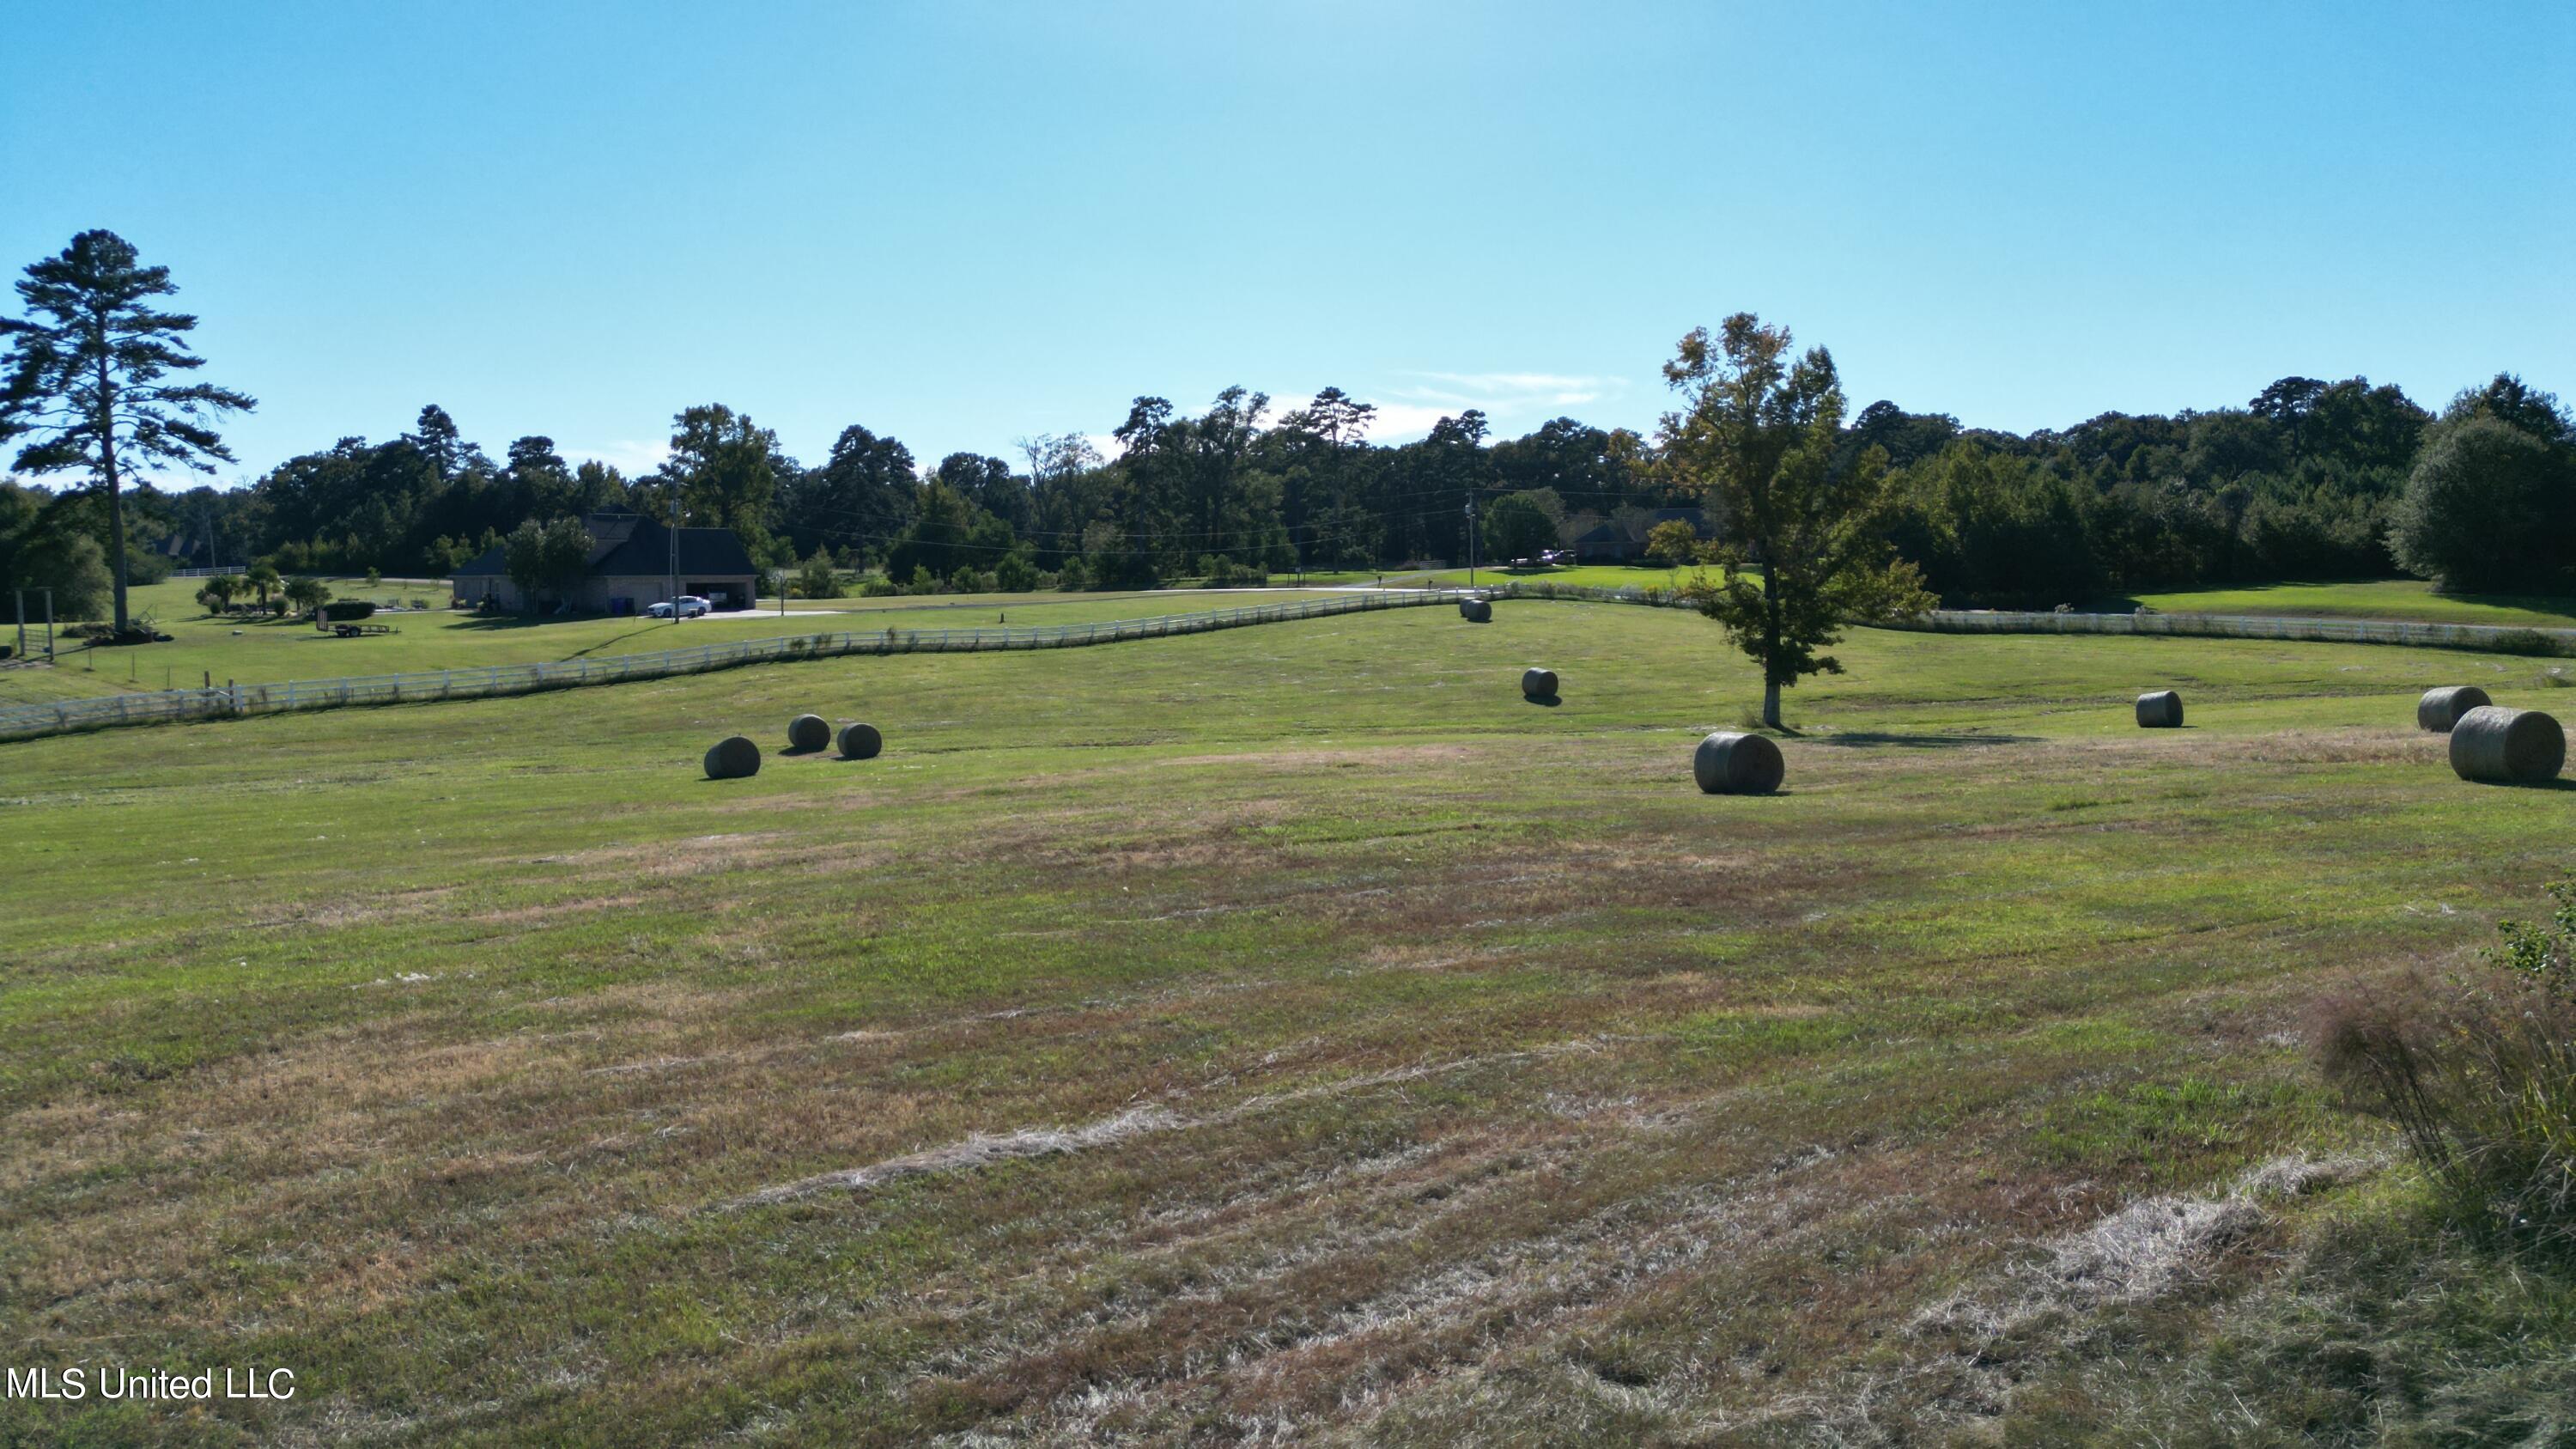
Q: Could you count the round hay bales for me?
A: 10